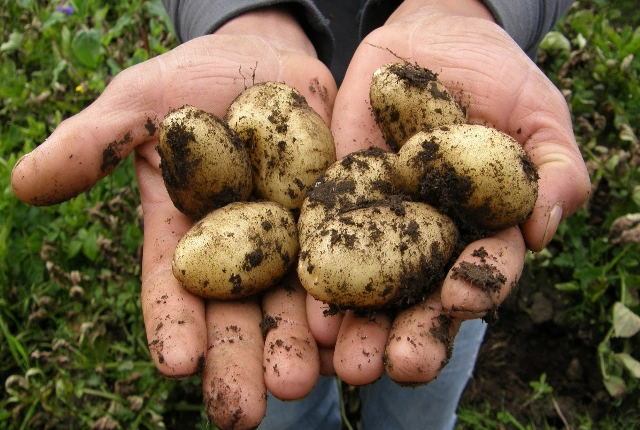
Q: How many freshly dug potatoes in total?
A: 7